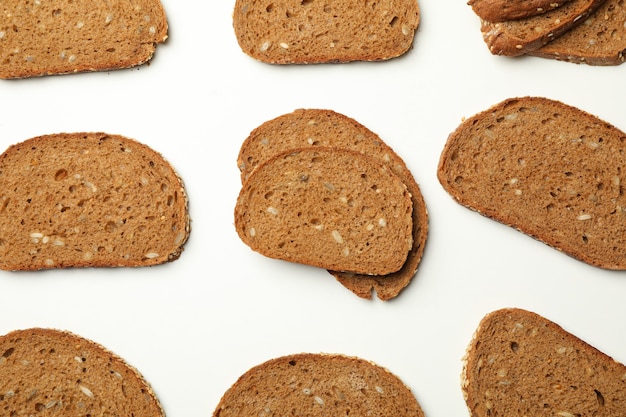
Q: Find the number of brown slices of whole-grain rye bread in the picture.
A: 12